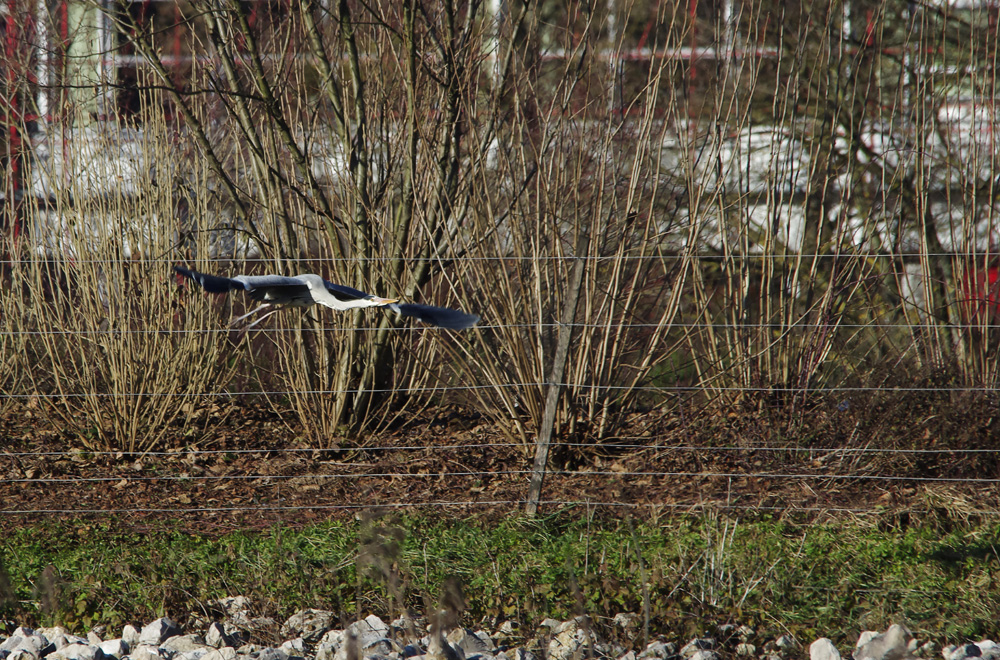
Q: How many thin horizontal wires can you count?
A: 6